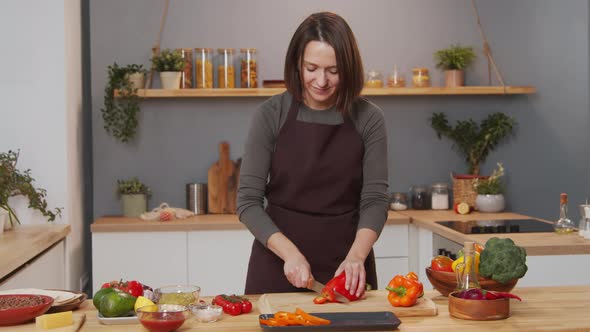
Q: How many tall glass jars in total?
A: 4